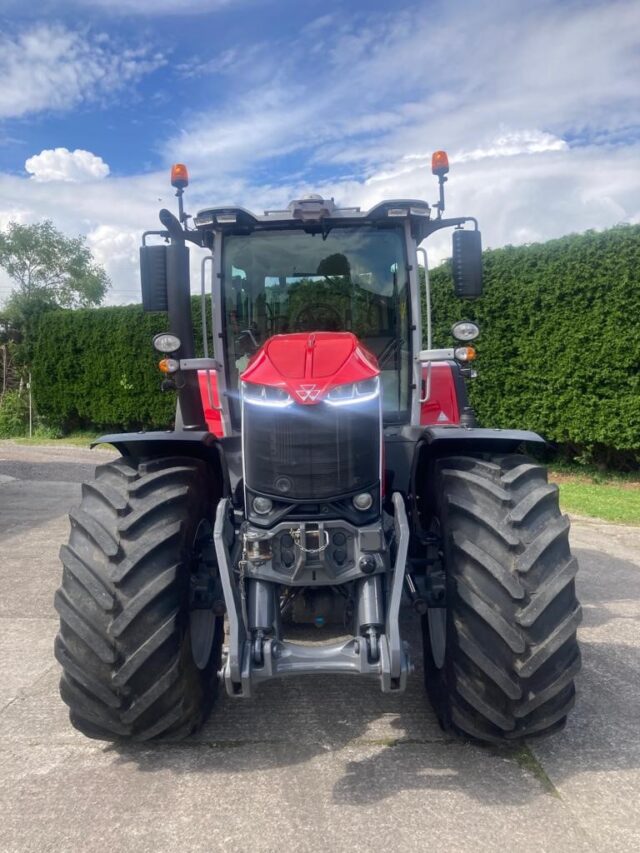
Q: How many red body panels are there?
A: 3